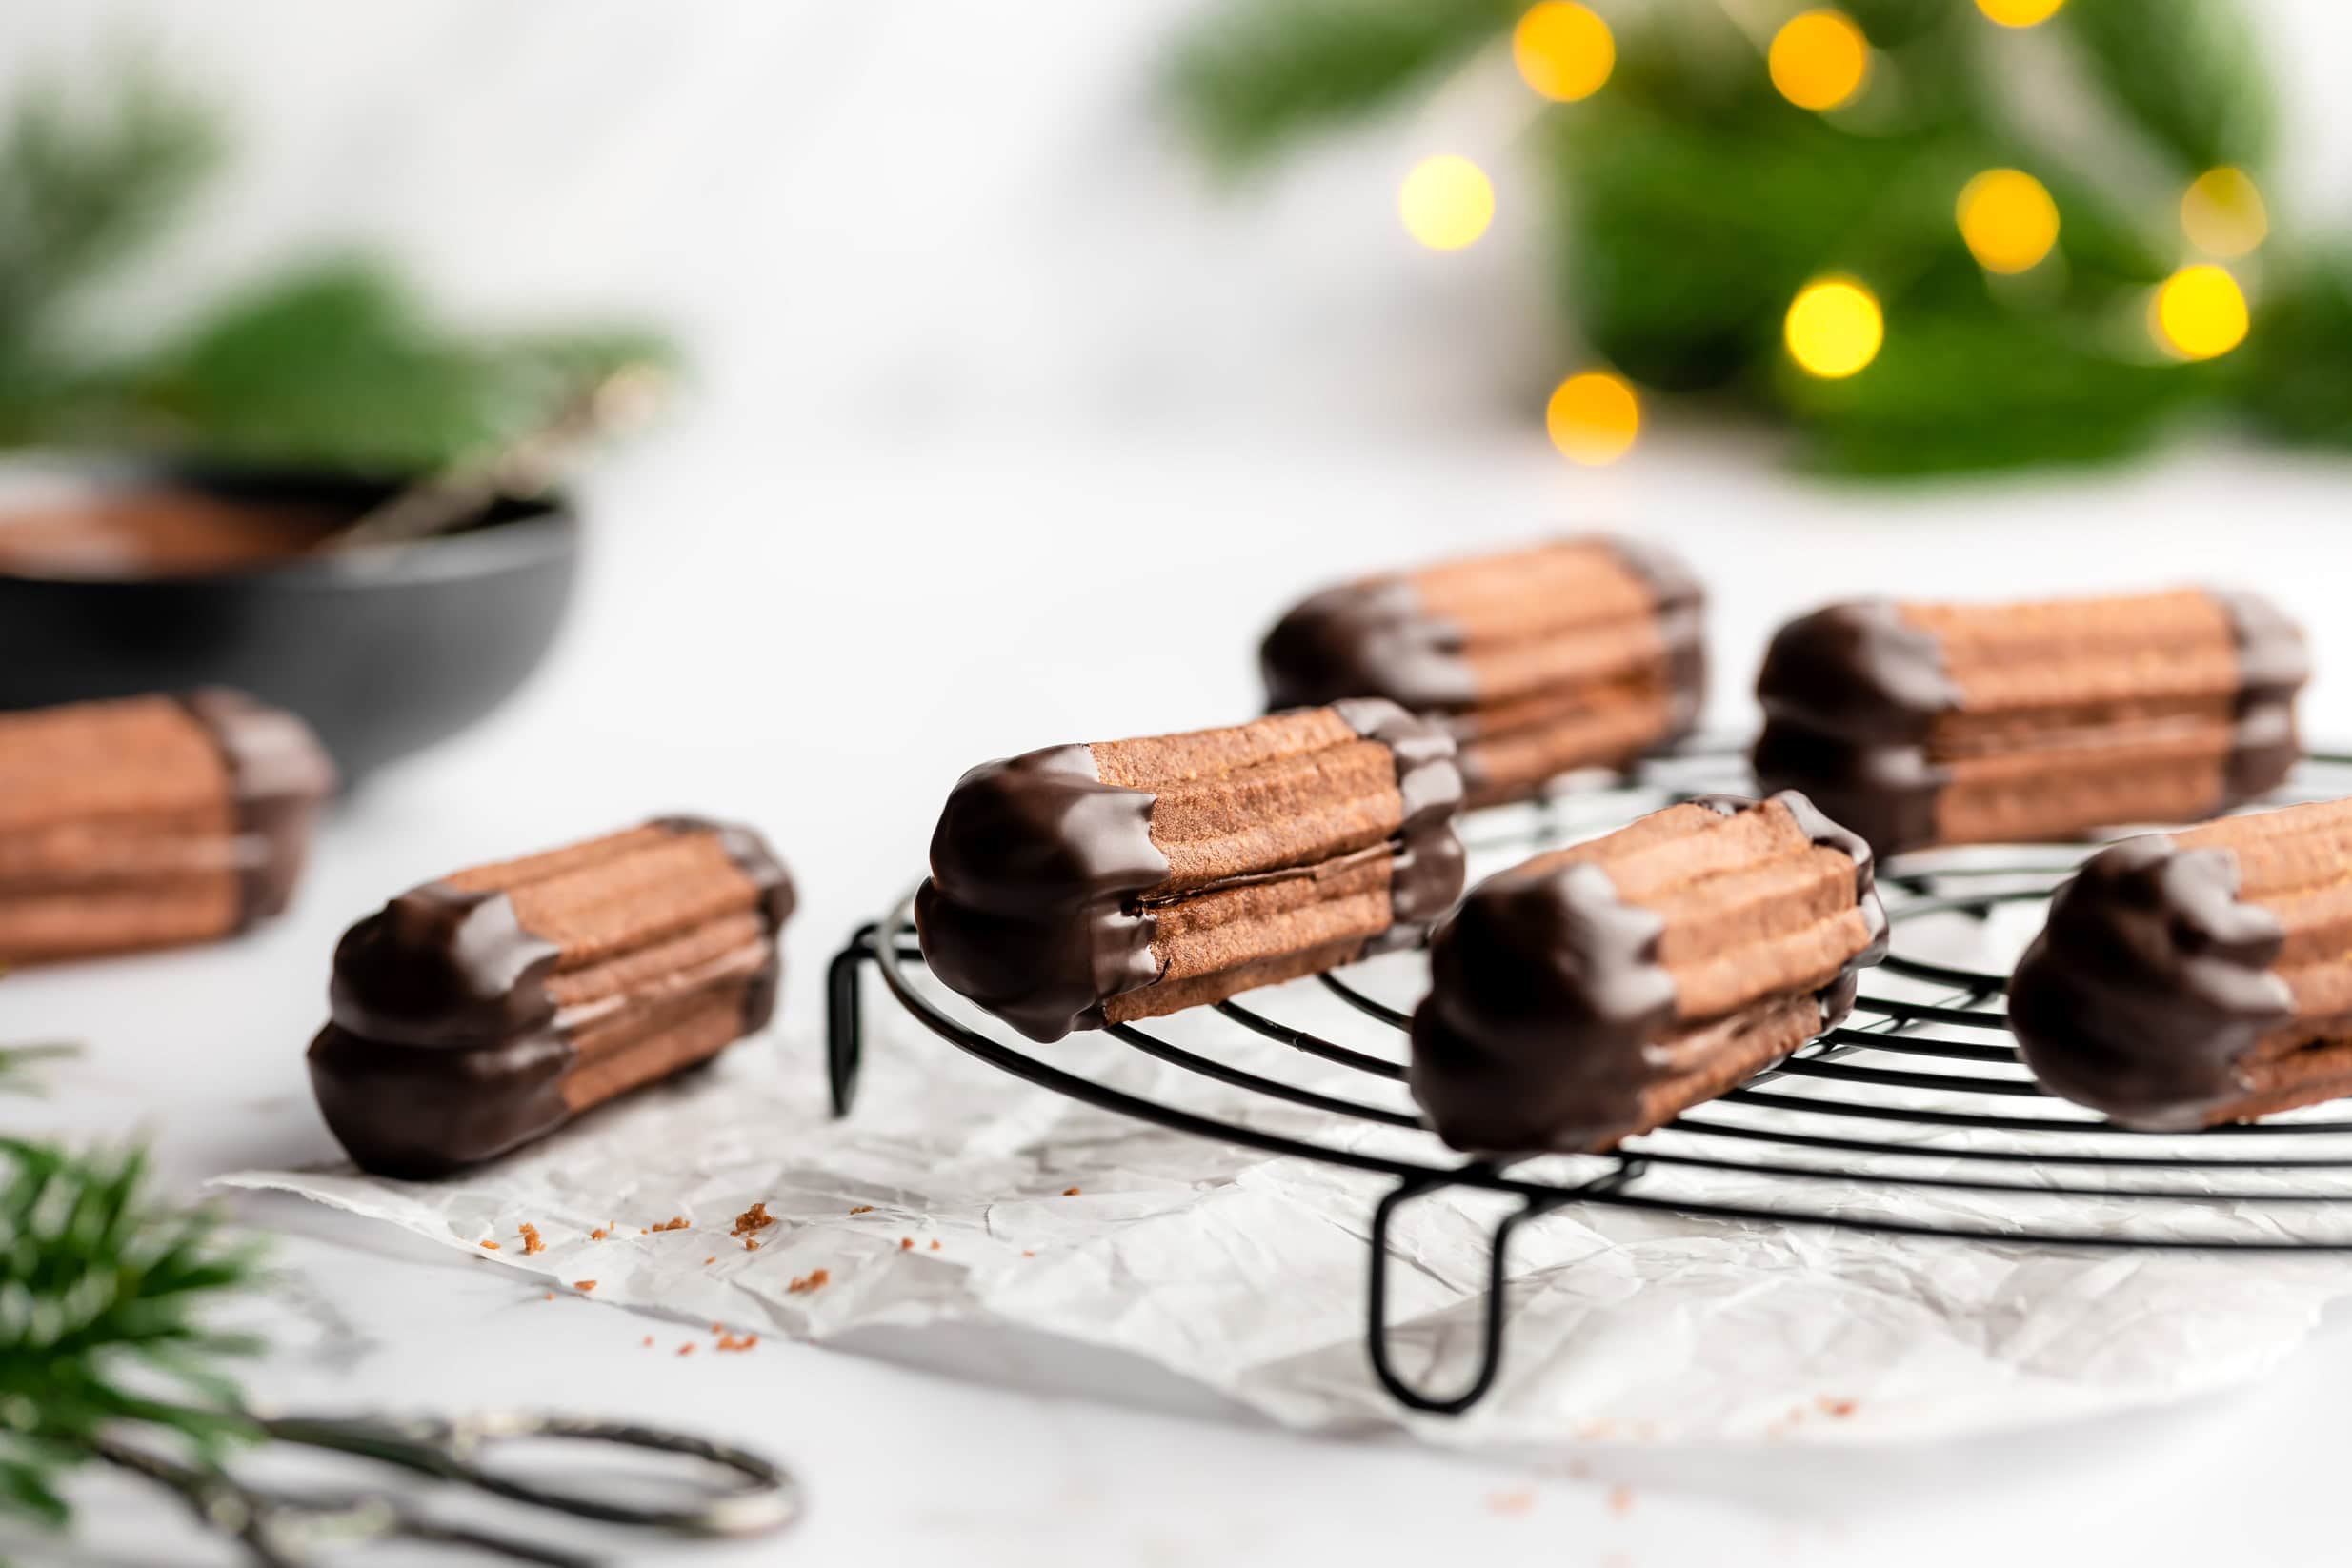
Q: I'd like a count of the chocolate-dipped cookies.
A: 7